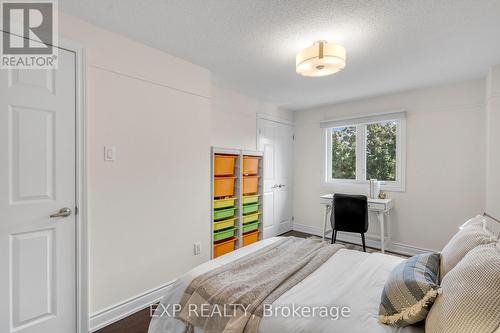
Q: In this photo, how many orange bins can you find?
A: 6